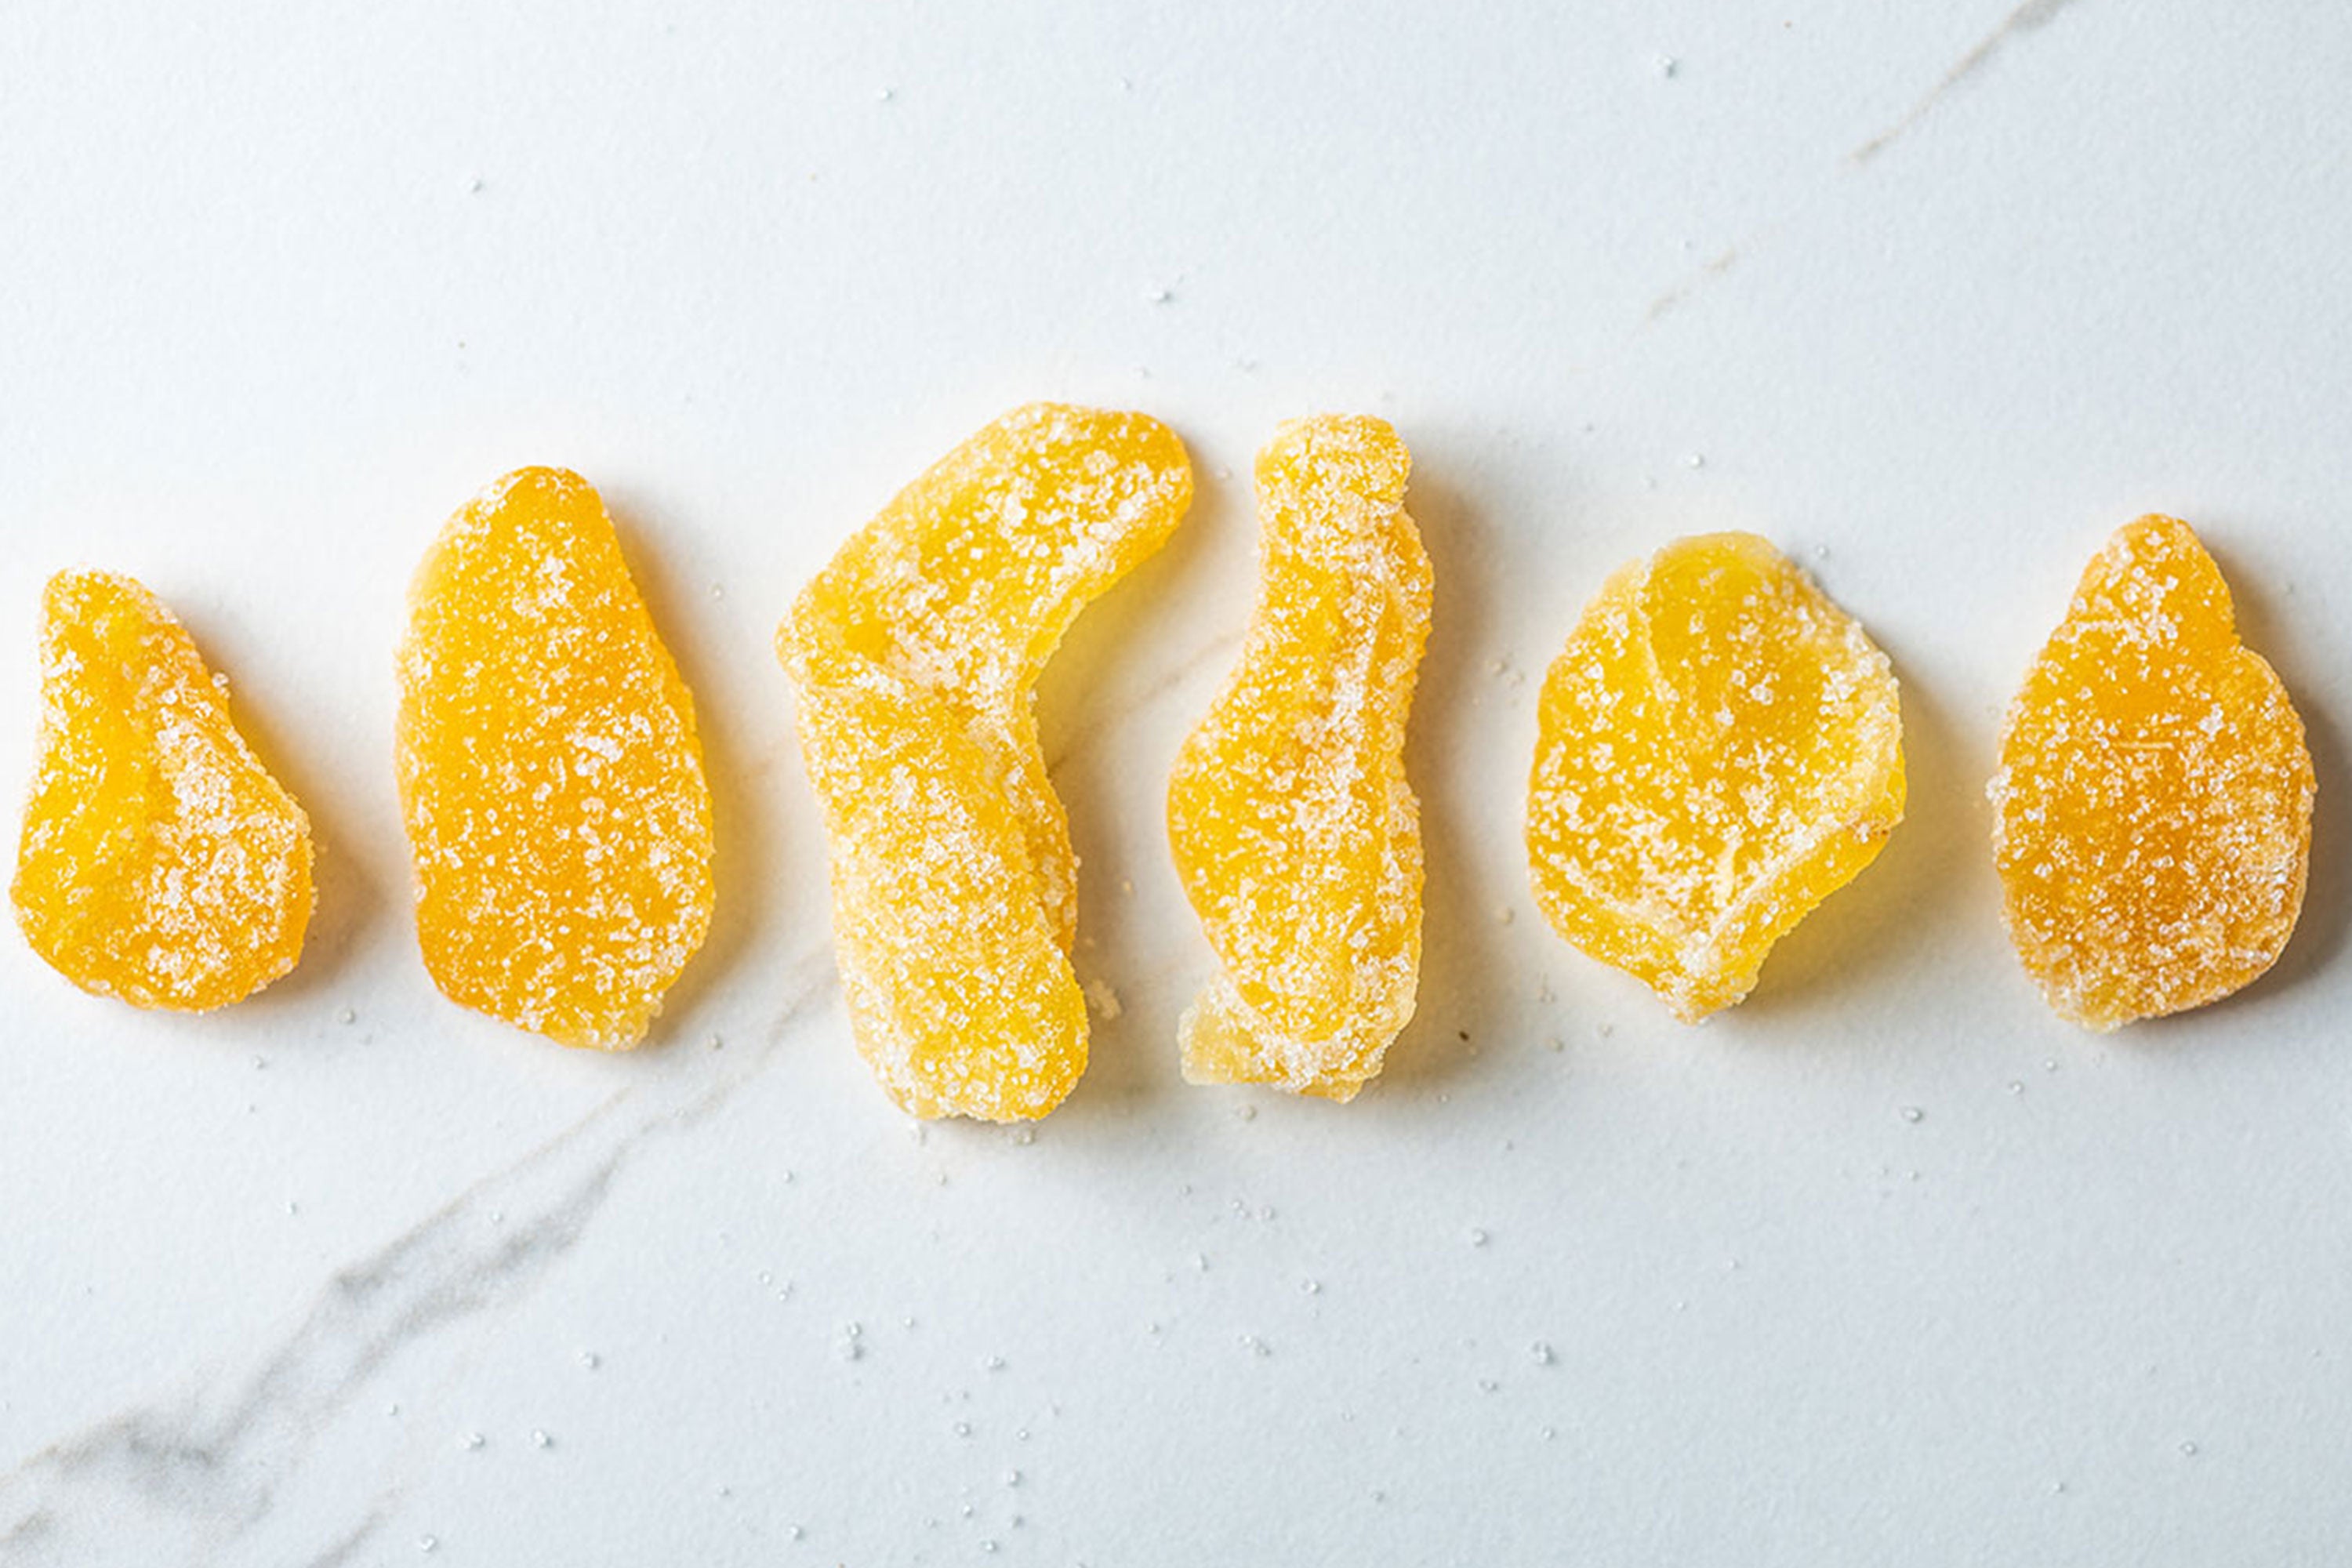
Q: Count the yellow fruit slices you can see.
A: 6